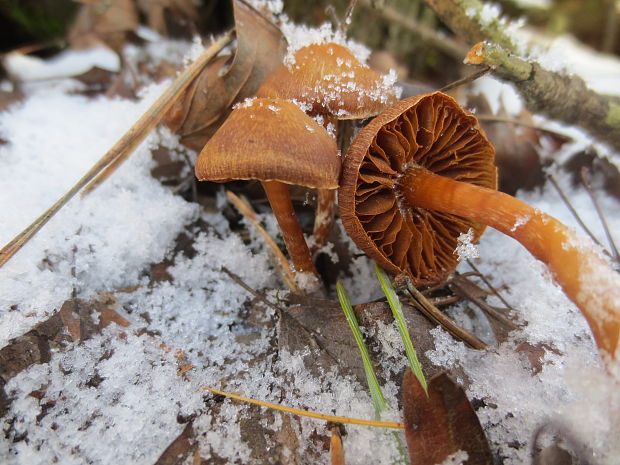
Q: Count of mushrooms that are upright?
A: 2